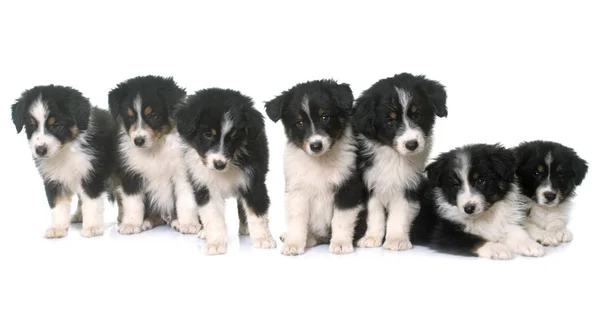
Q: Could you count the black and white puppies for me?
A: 7